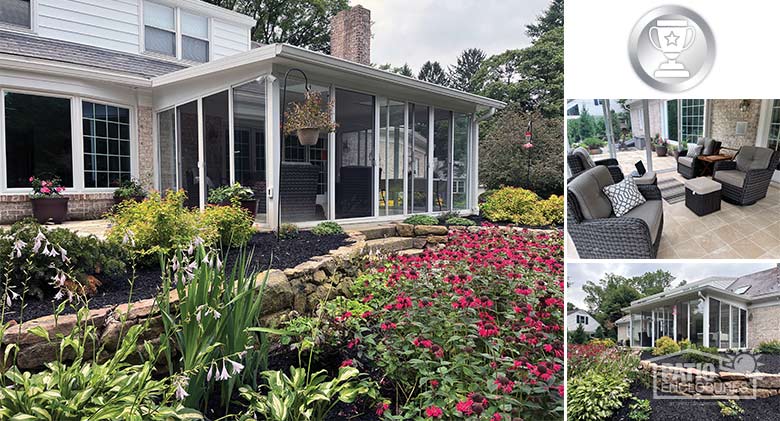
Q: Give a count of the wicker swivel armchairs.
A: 4